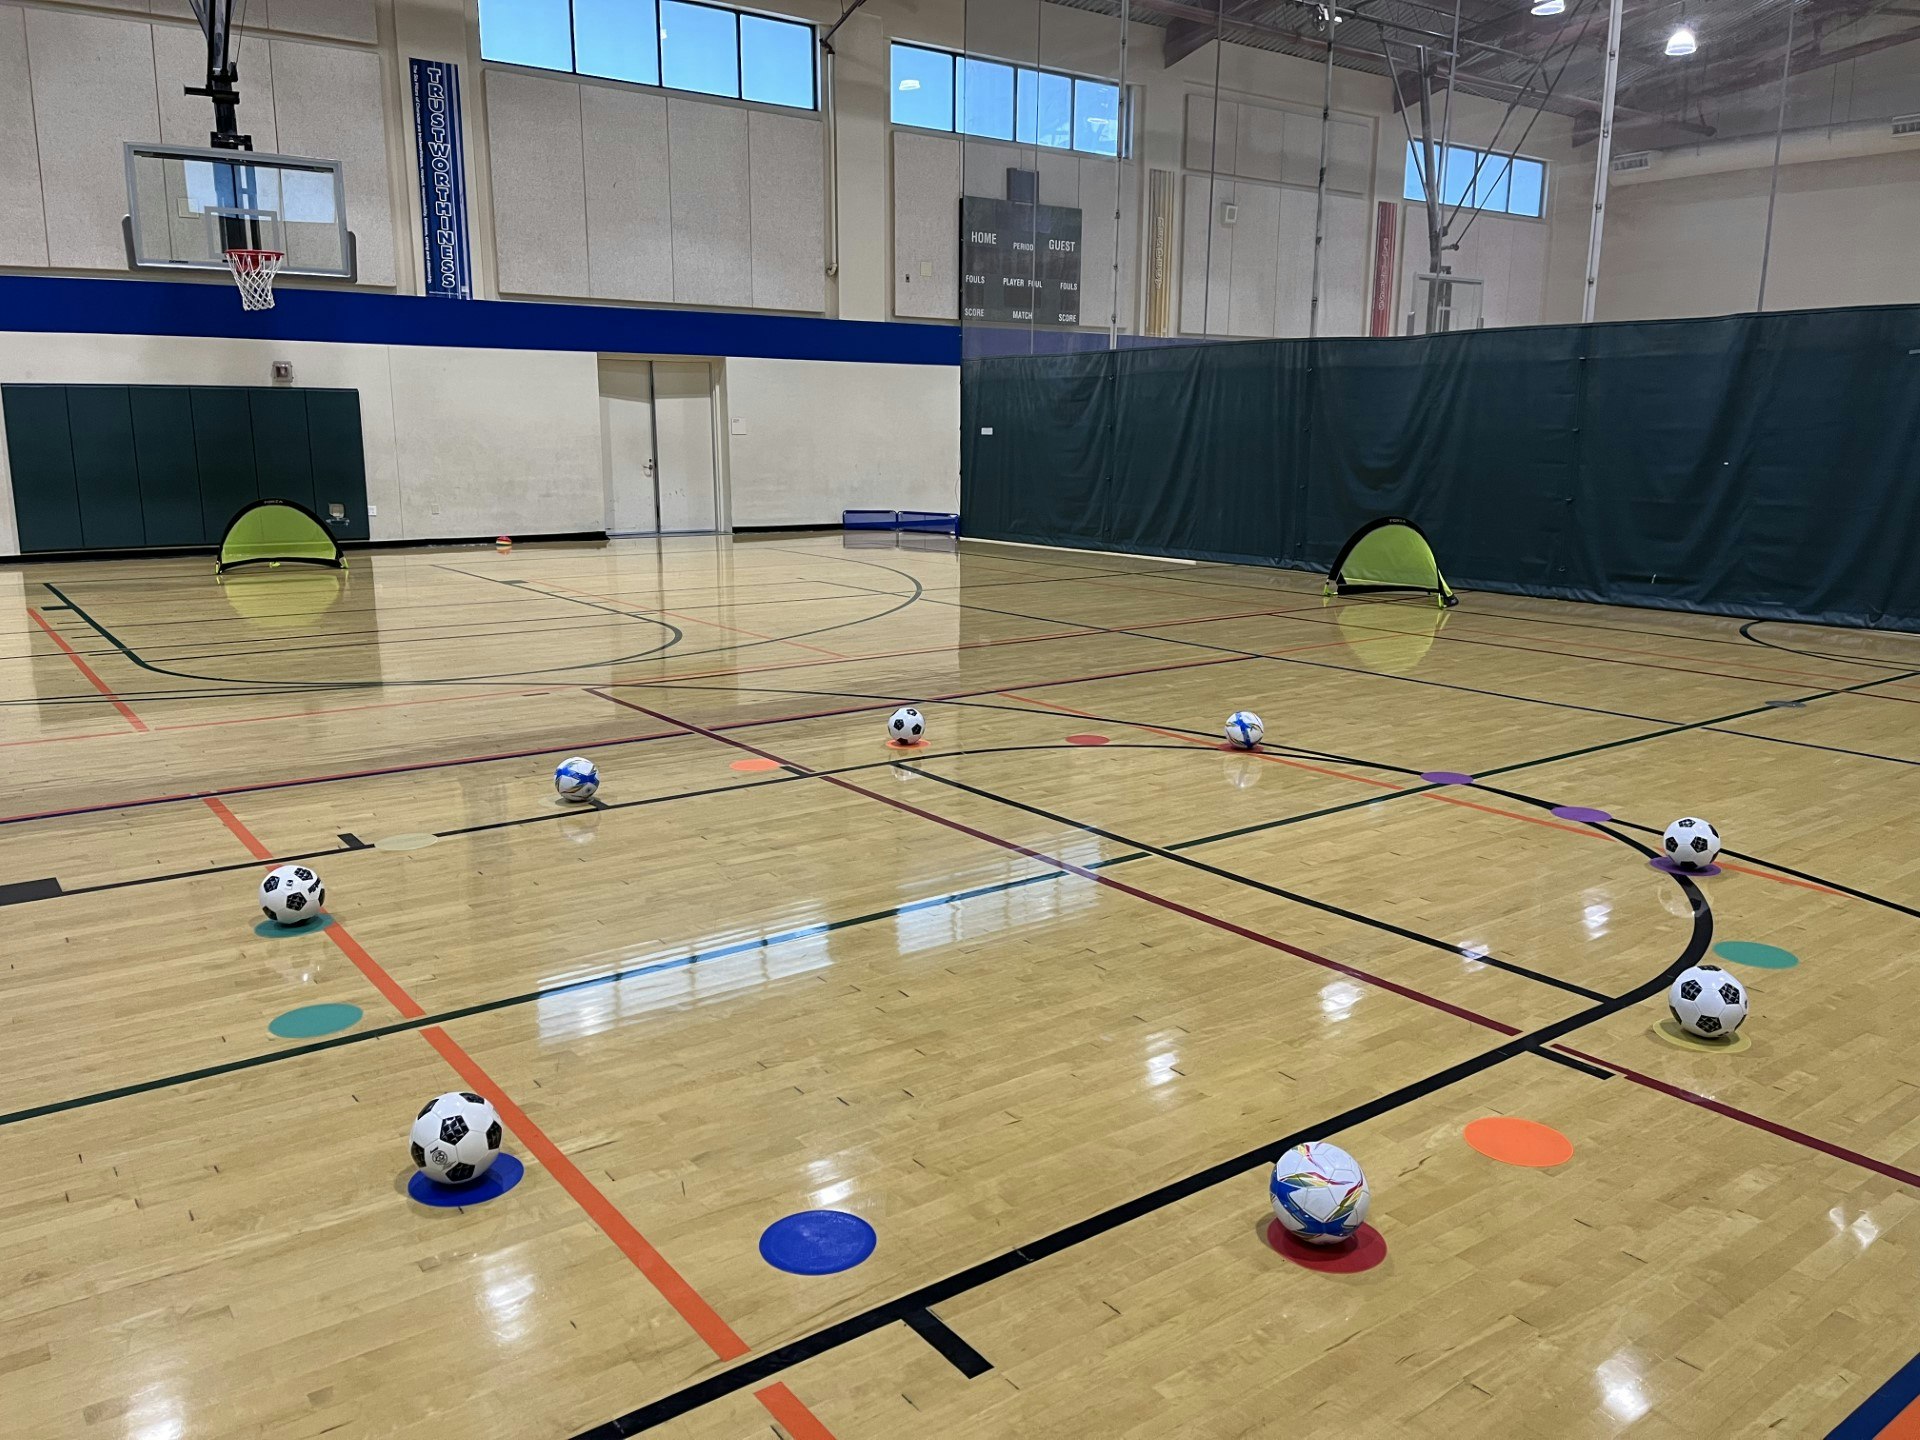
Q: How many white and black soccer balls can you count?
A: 5